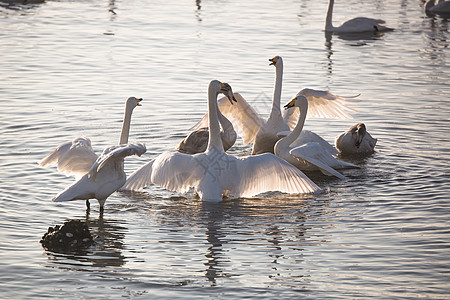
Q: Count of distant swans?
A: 2